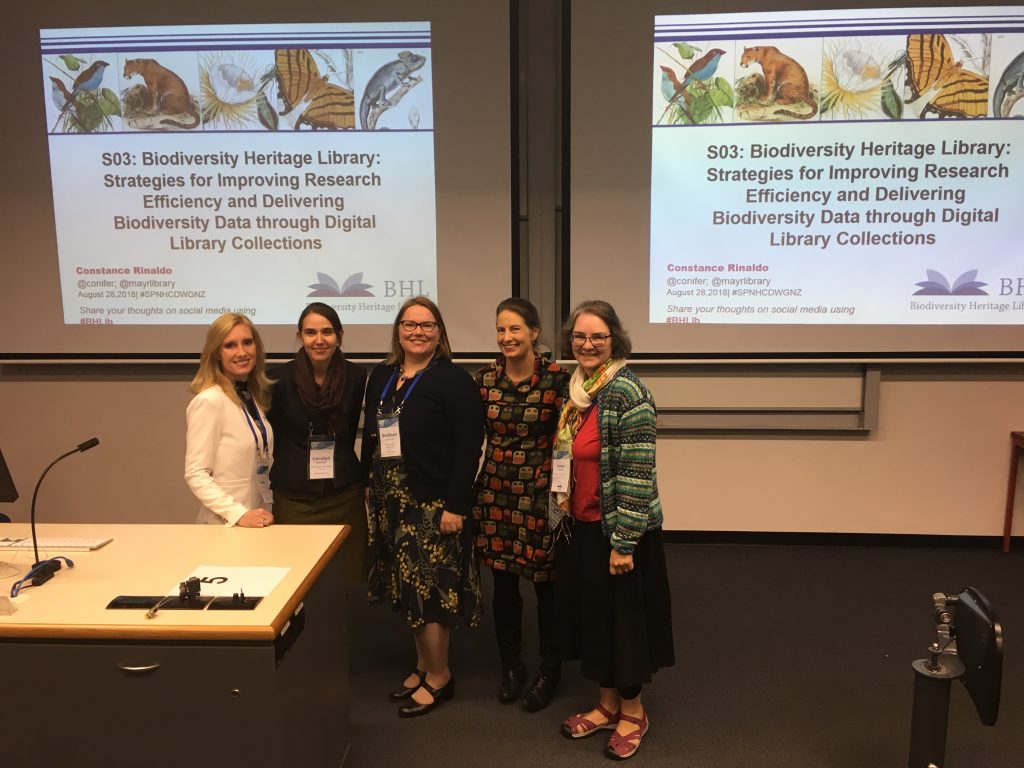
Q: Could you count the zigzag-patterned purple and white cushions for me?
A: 0